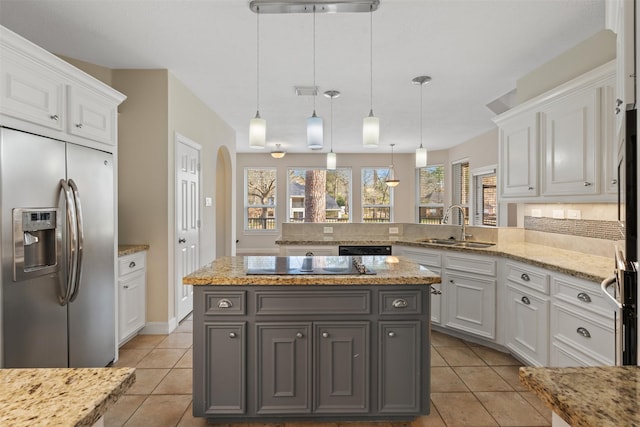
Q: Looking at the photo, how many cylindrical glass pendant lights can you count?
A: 5